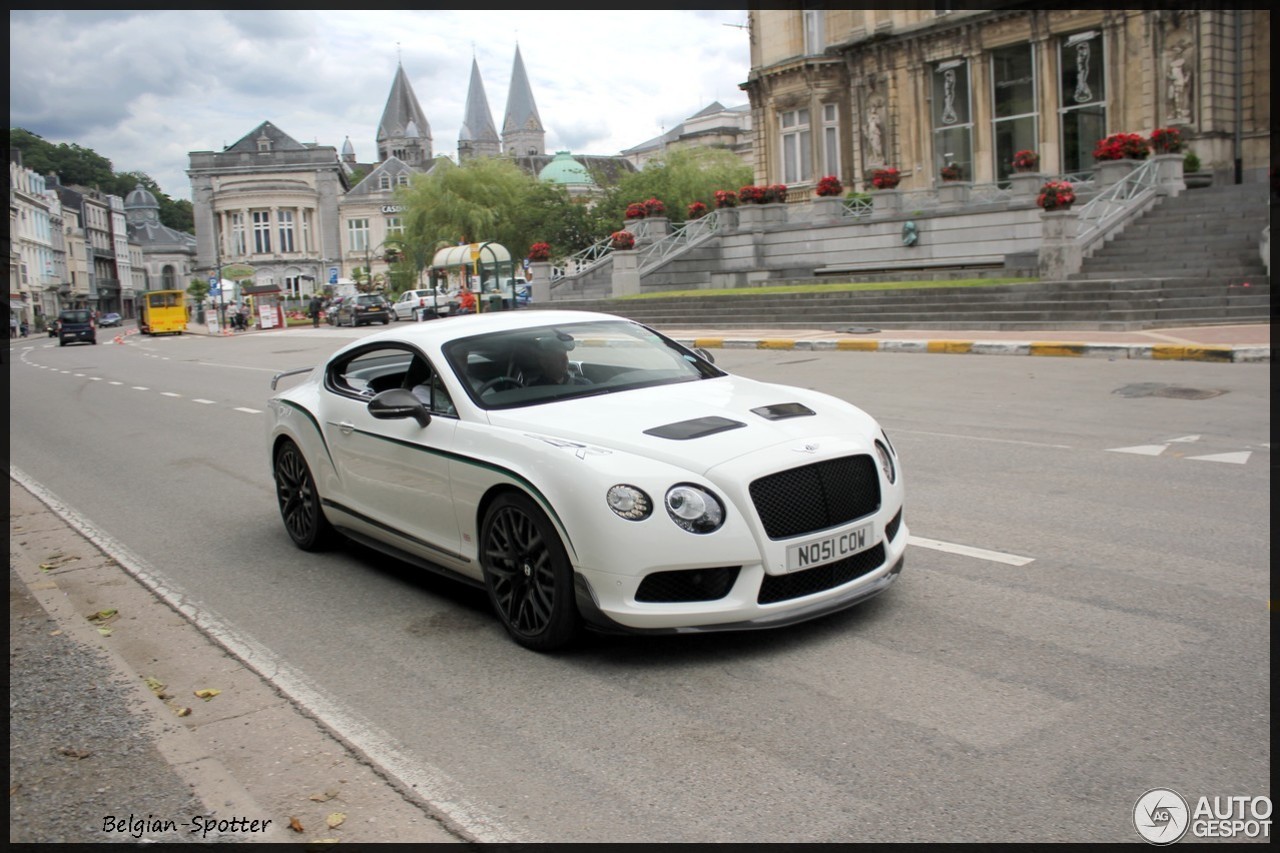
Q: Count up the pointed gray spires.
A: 3